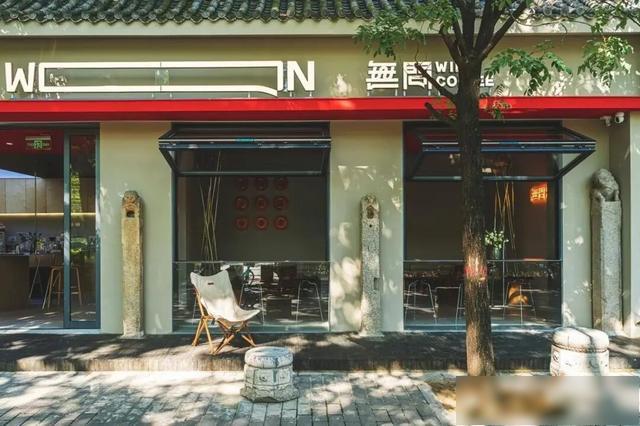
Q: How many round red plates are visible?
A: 9